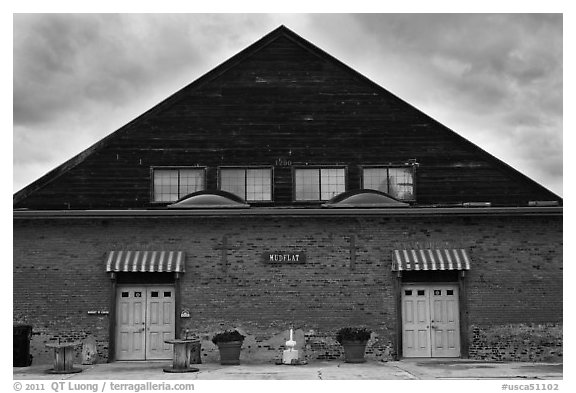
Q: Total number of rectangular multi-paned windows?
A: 4